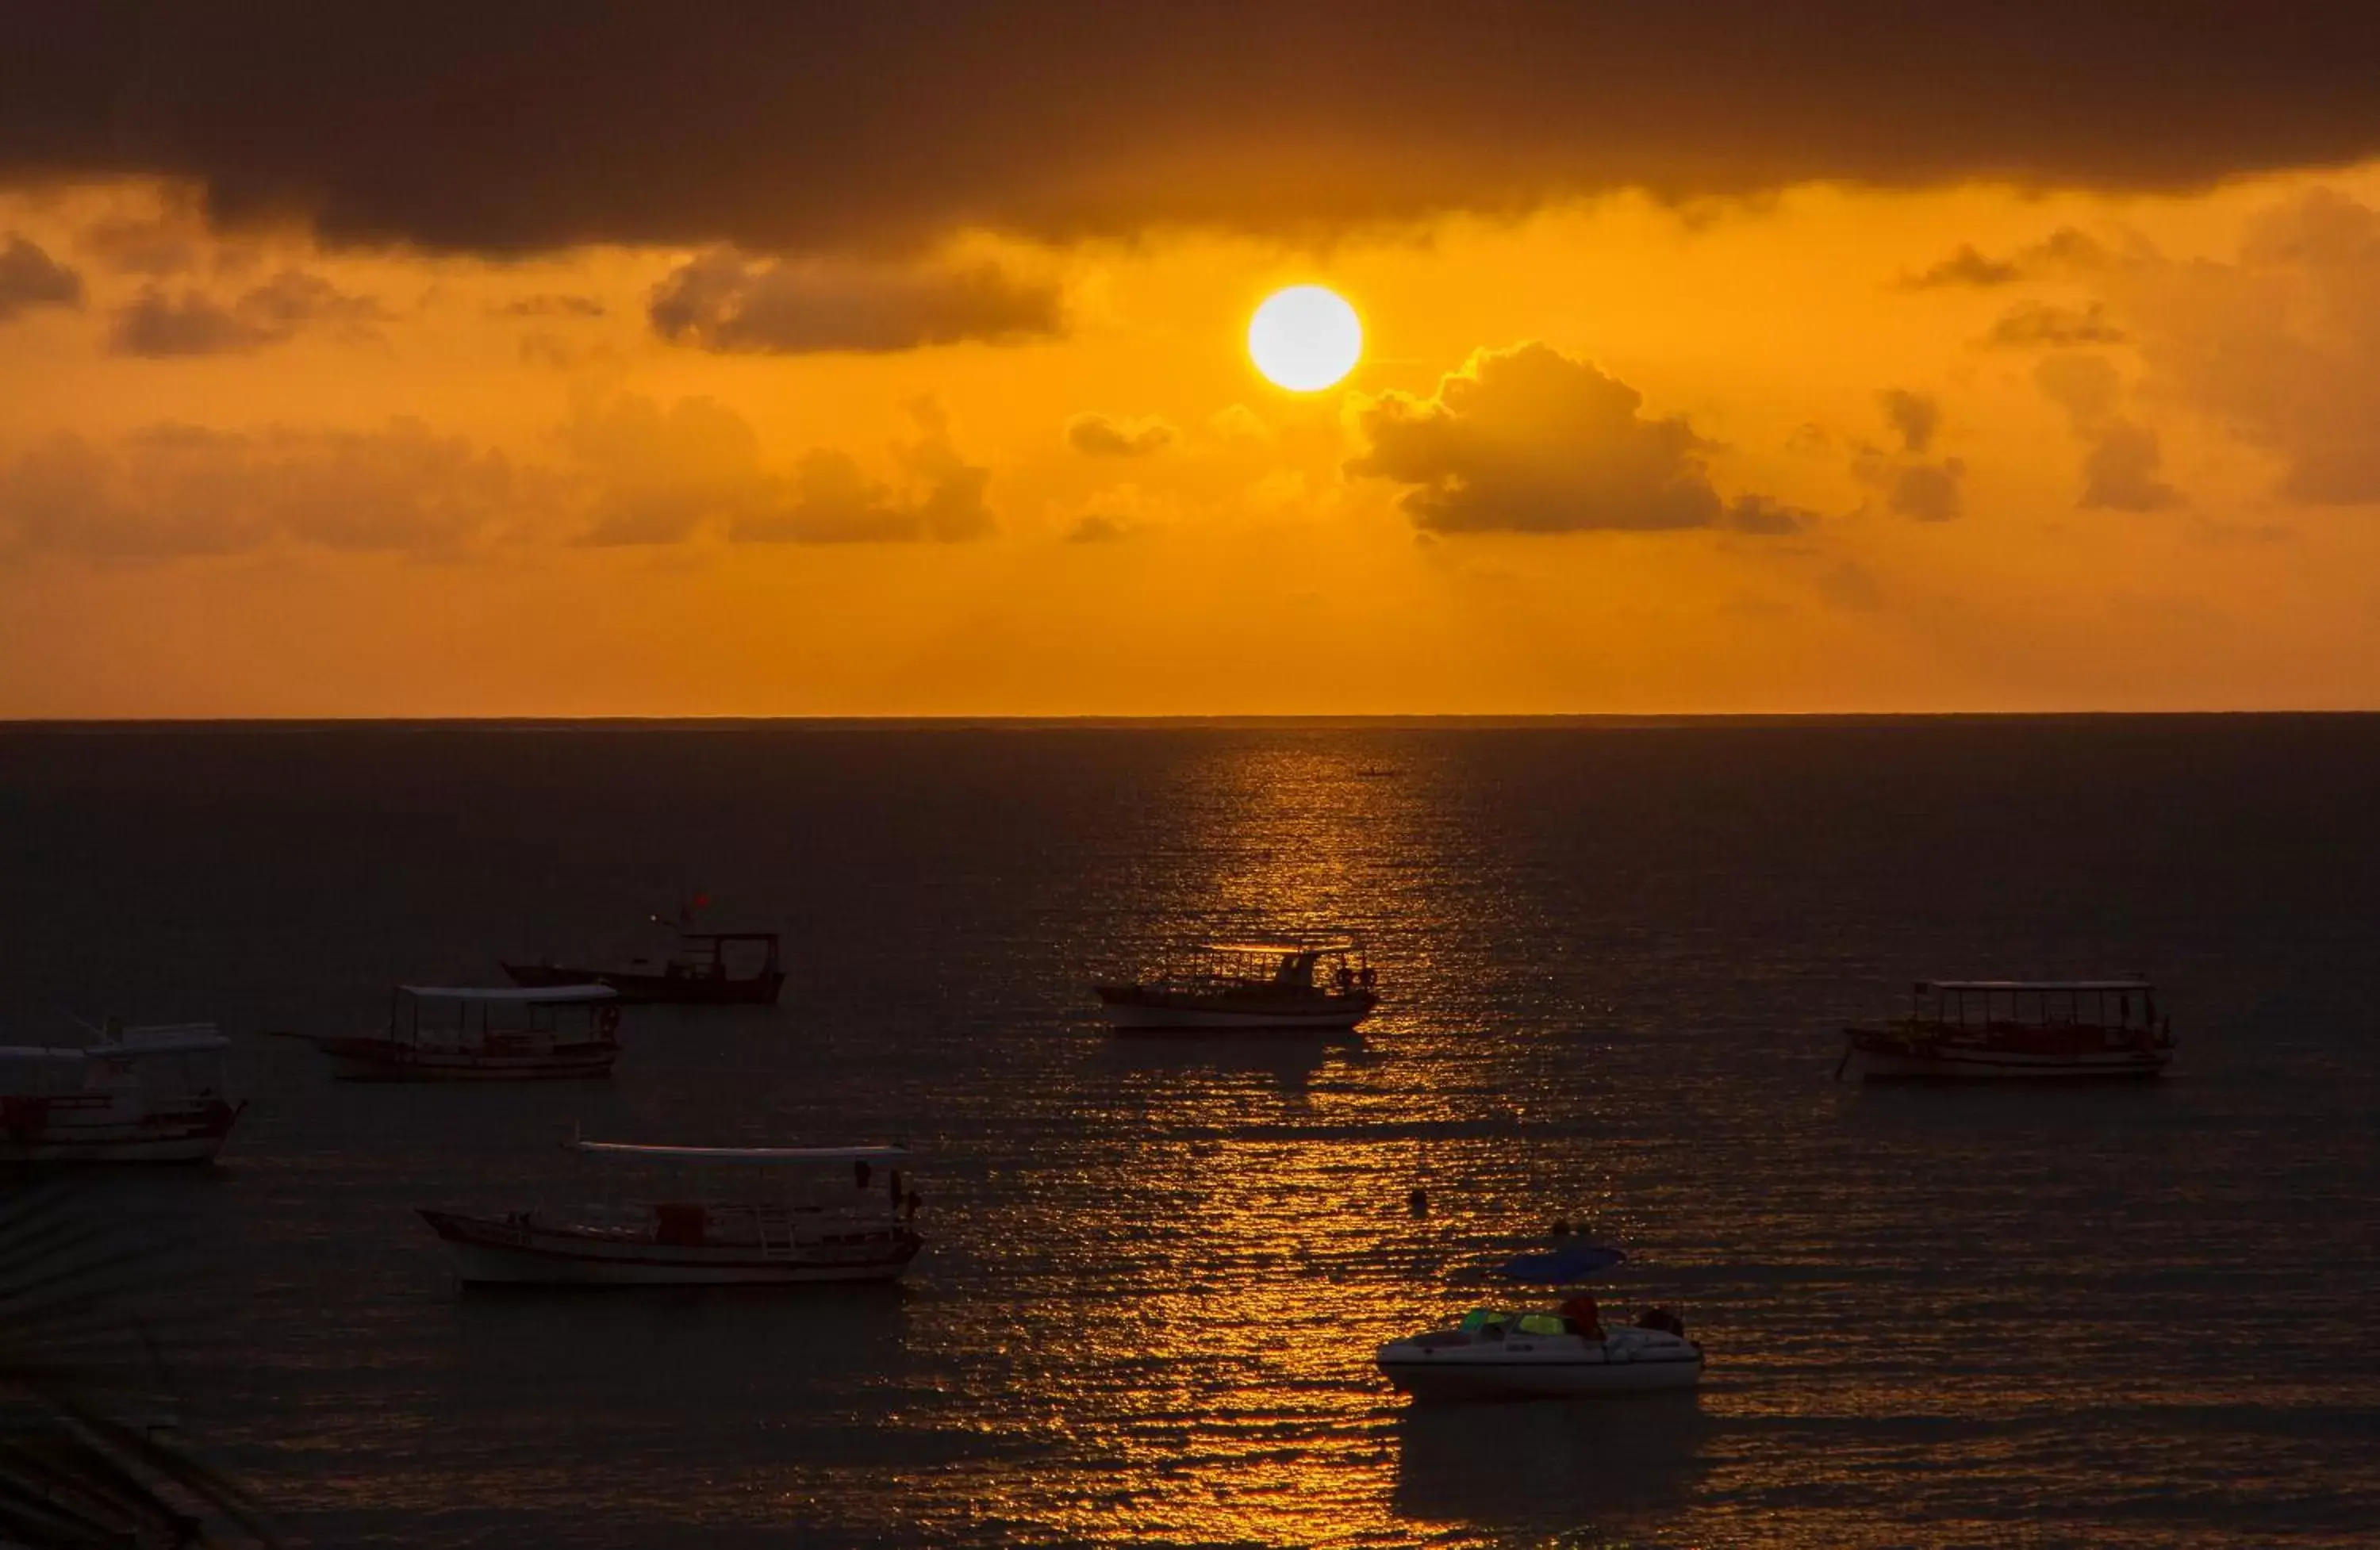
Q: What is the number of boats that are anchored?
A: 7